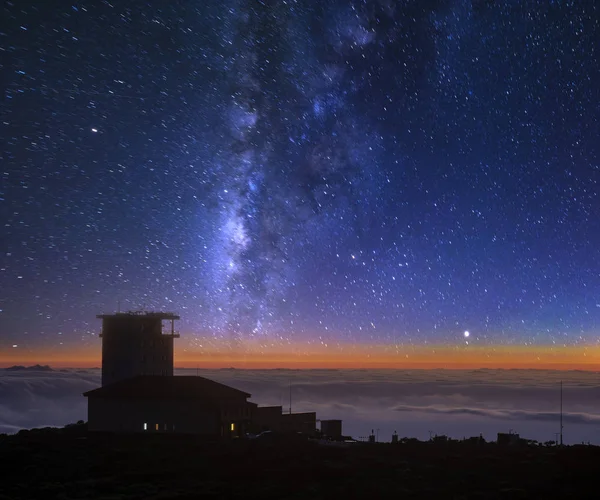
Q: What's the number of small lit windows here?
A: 3